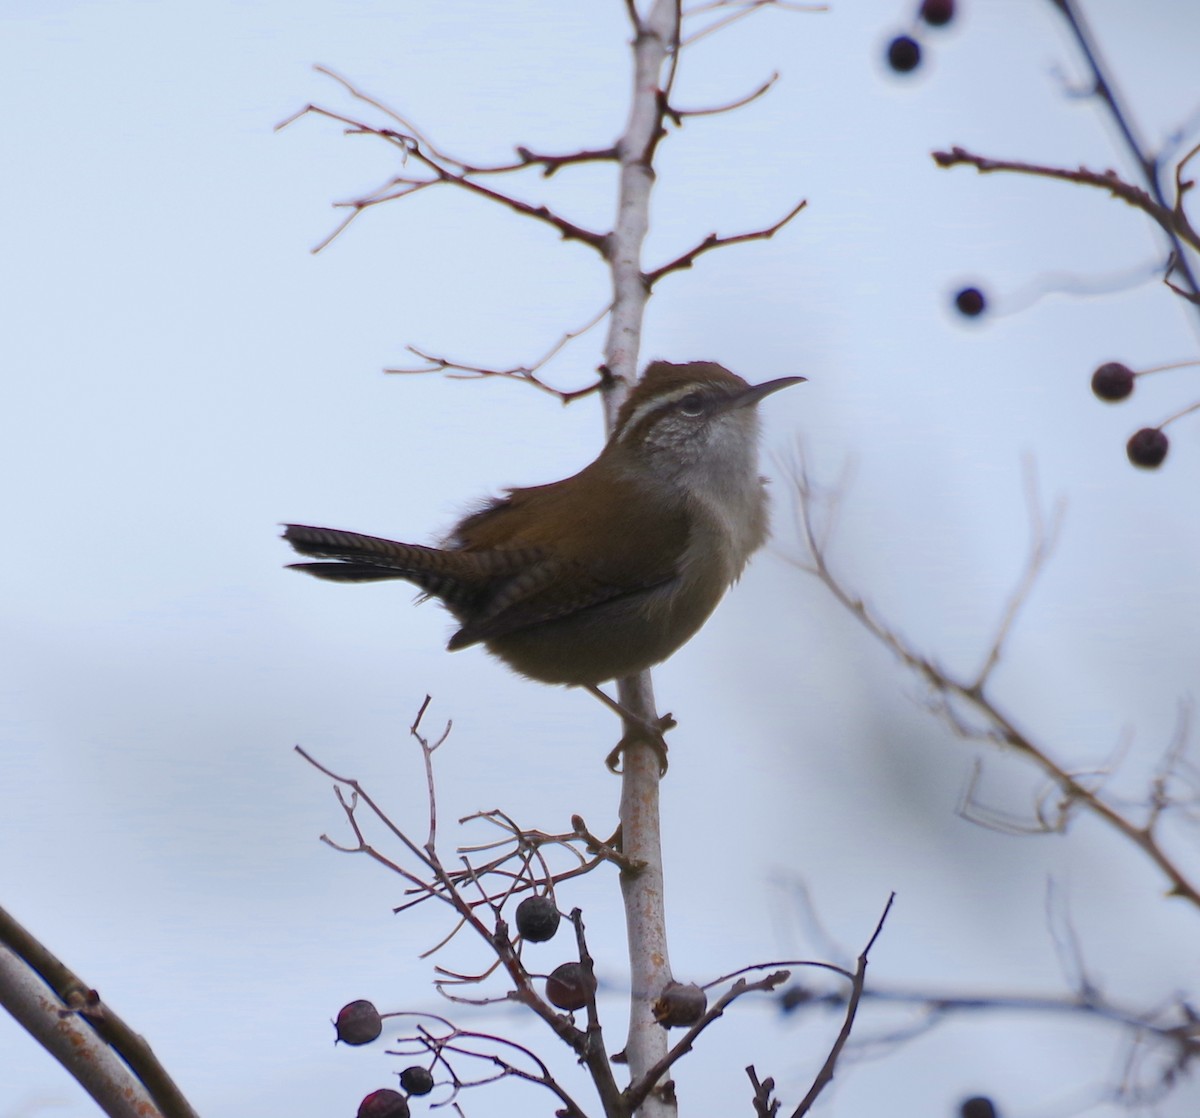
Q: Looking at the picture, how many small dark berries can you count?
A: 12